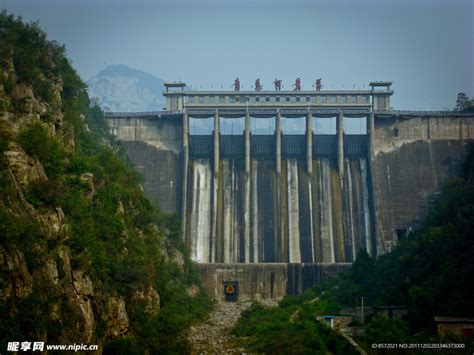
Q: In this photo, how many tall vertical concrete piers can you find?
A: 7